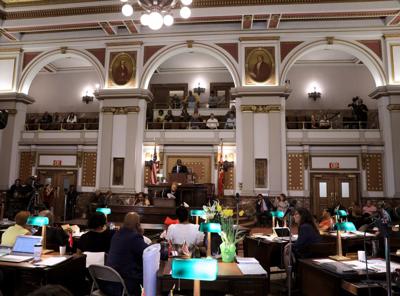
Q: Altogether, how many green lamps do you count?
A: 8